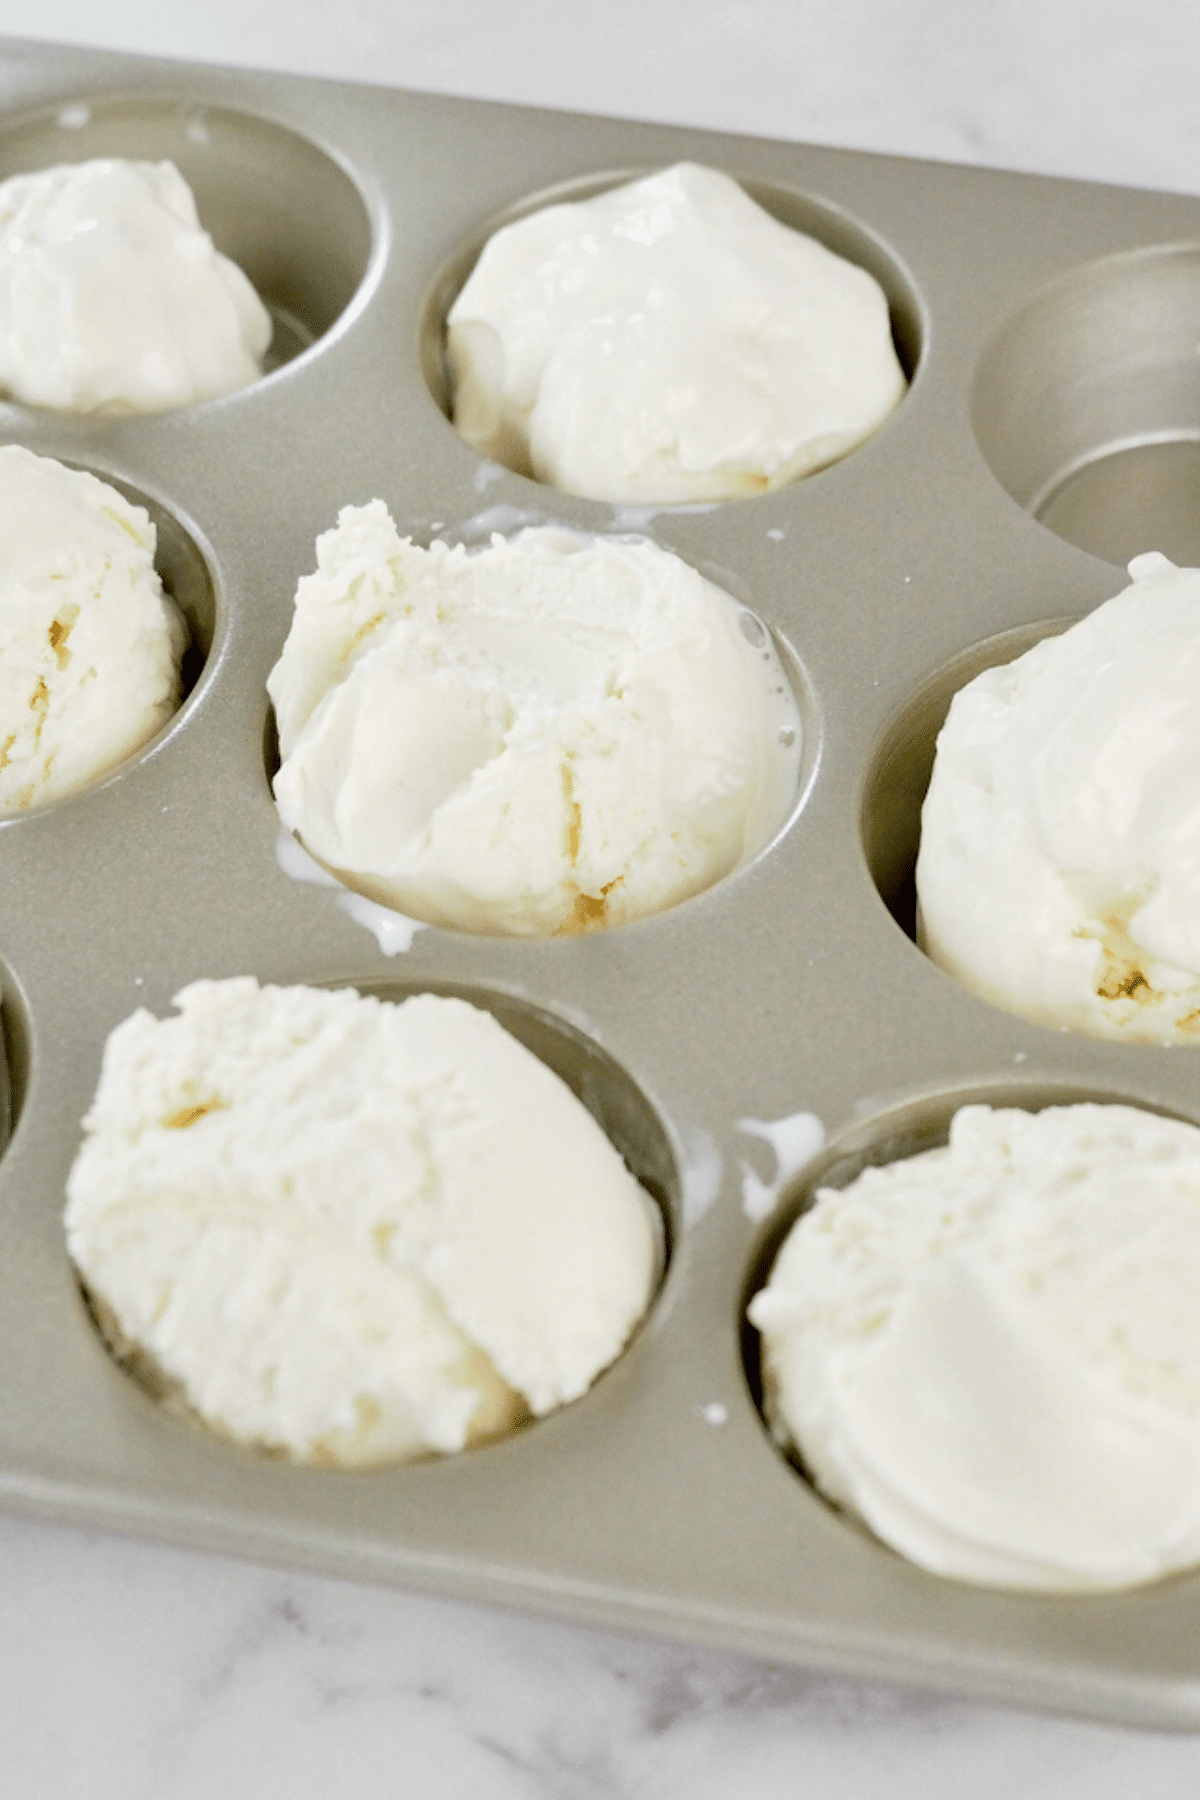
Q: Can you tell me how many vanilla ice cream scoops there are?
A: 7